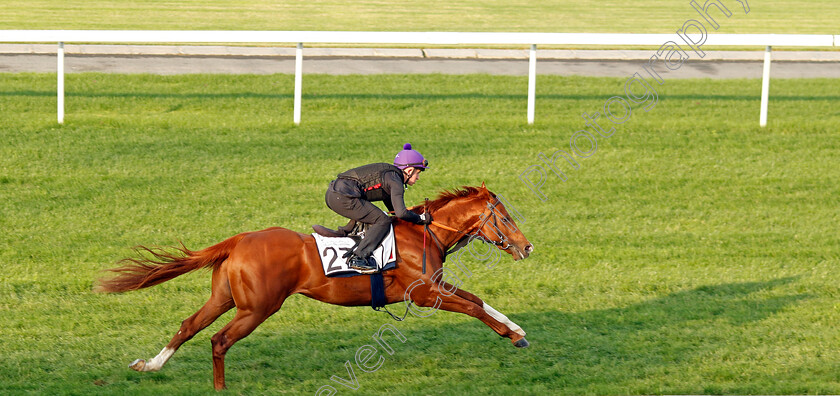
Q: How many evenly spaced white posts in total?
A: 4